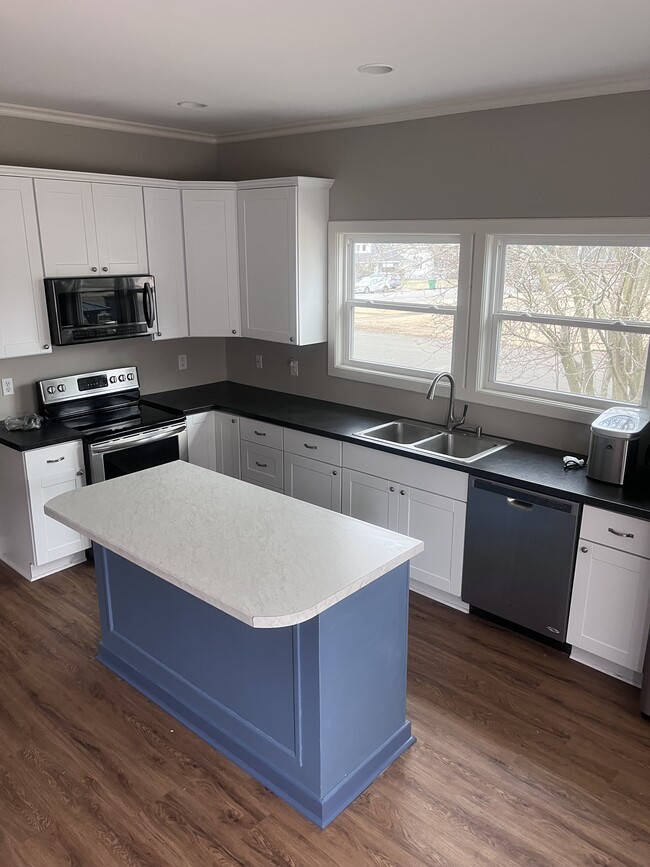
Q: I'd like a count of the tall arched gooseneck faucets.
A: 1